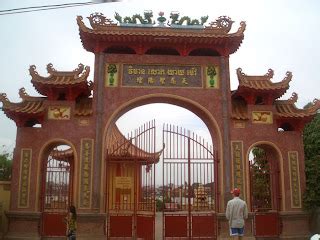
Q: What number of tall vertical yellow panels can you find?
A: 4